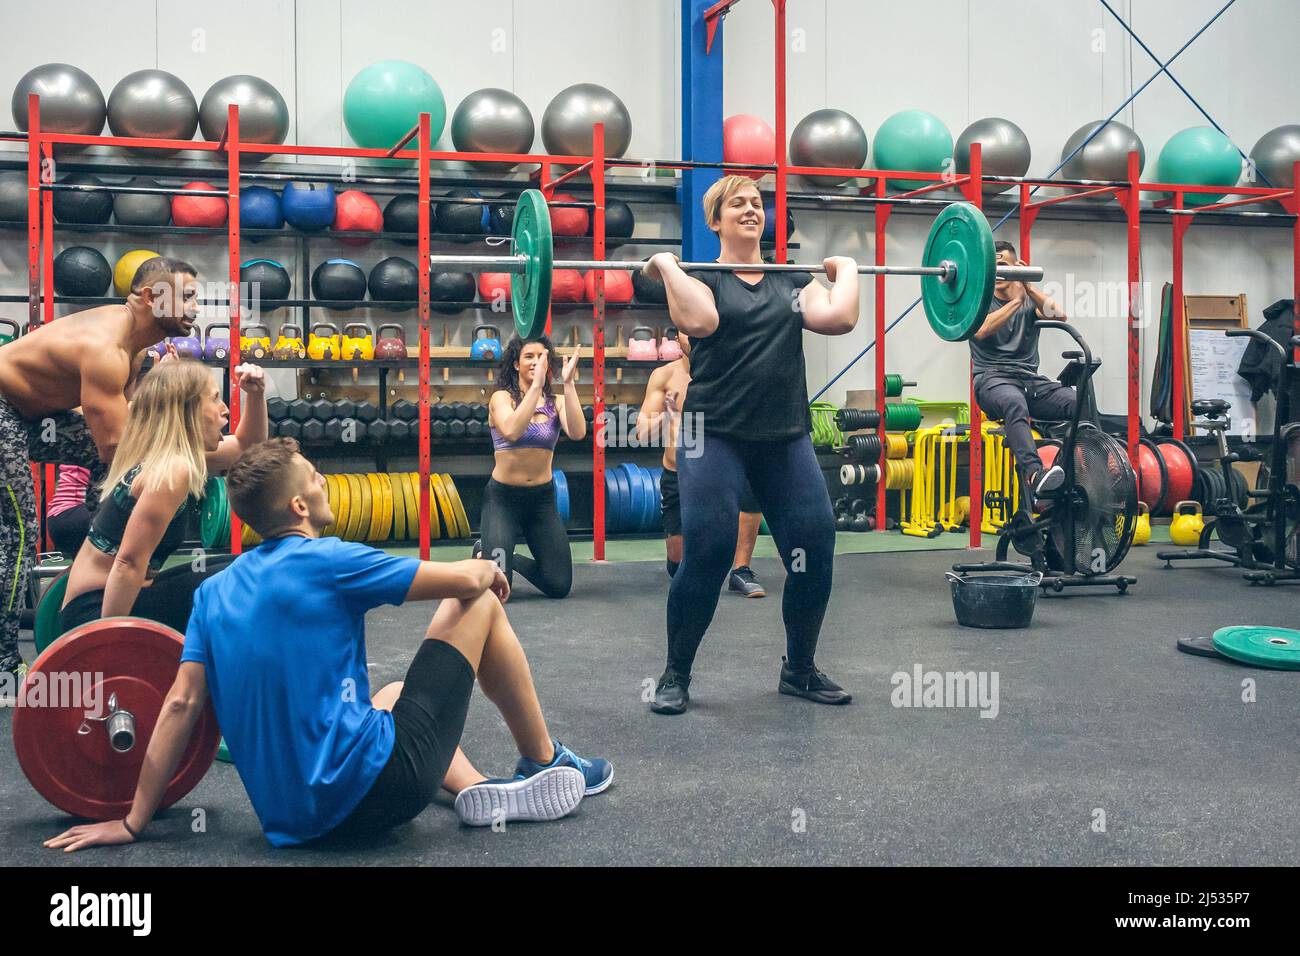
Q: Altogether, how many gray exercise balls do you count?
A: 9